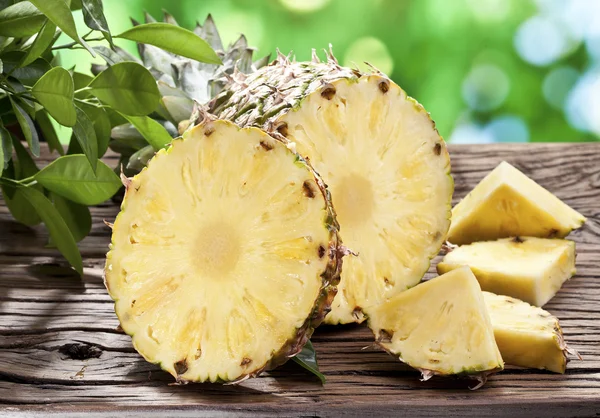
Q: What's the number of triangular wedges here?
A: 4